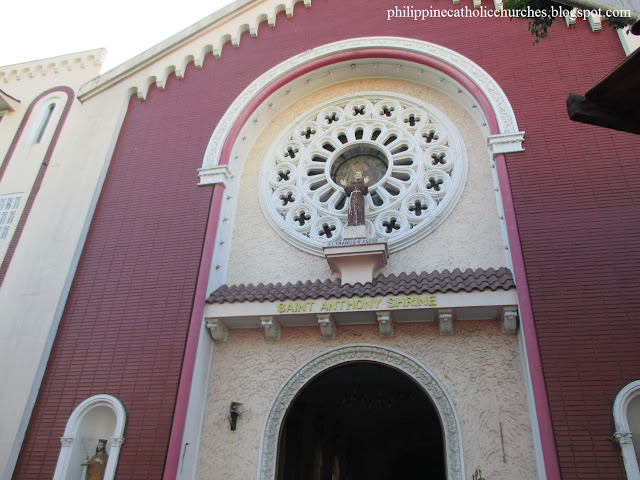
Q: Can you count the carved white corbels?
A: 6